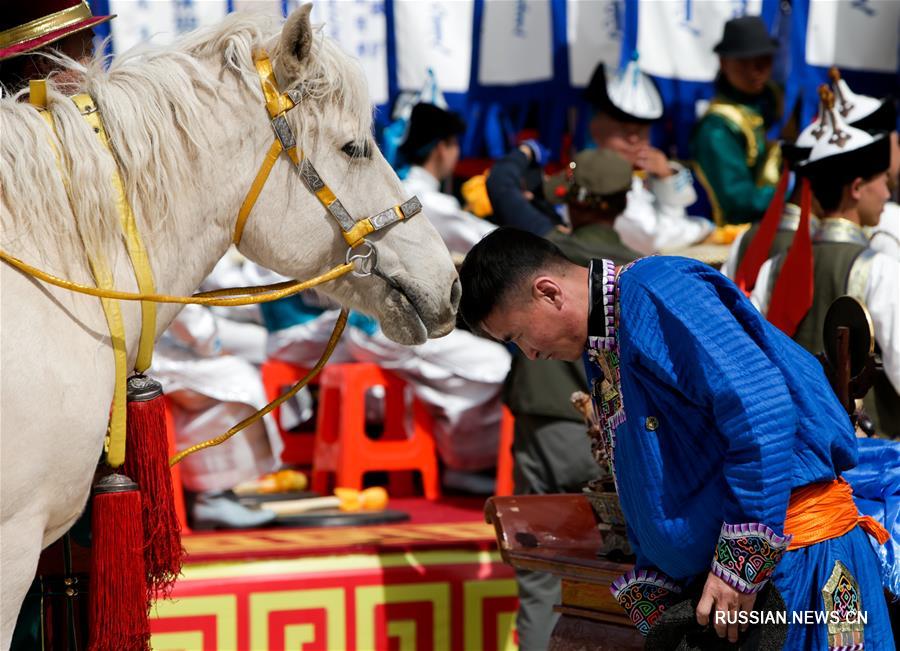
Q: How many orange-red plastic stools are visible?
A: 4